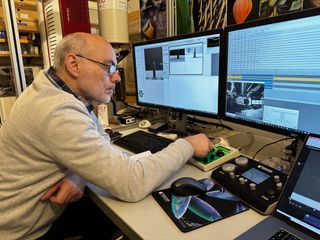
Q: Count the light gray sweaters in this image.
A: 1